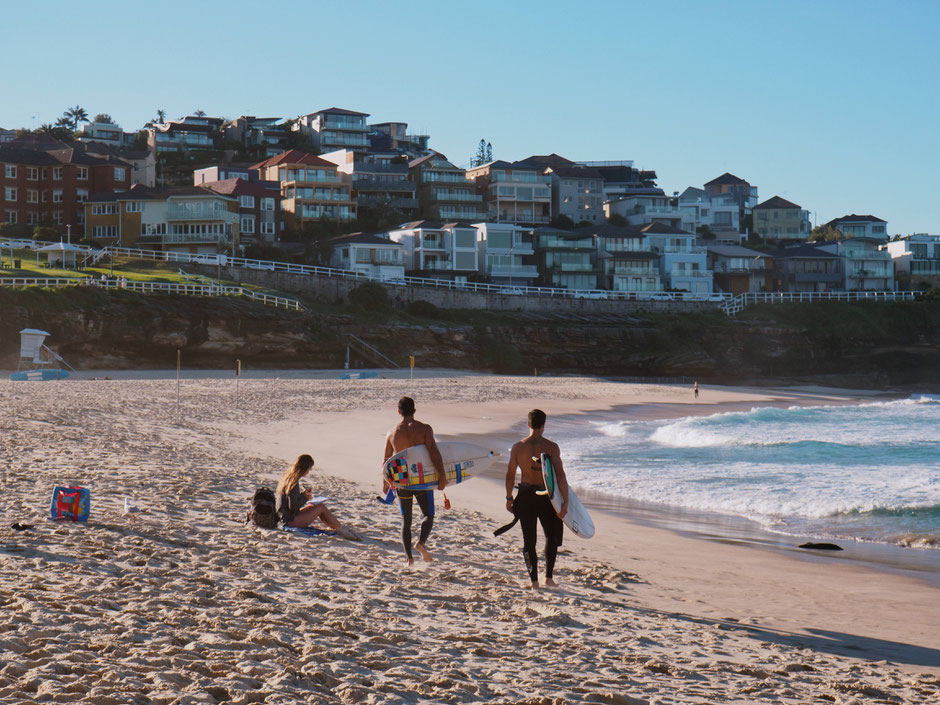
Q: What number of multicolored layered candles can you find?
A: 0